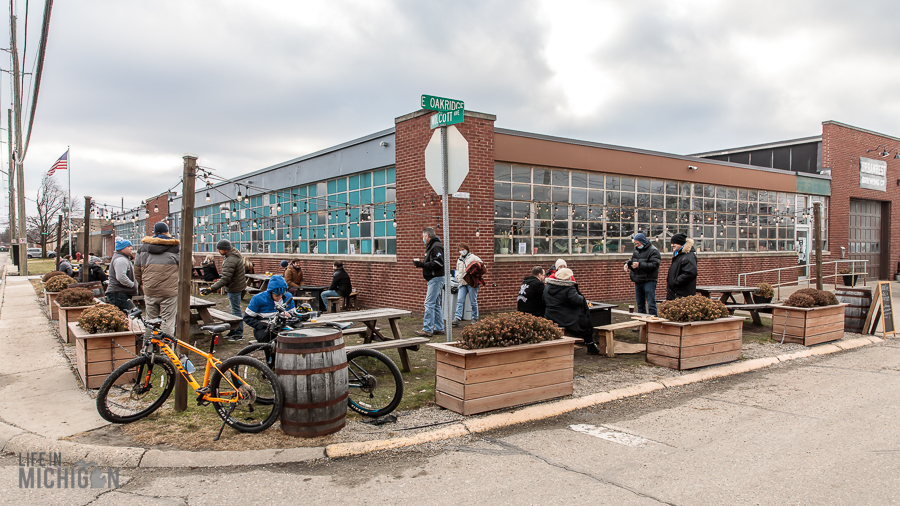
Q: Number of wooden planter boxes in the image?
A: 7